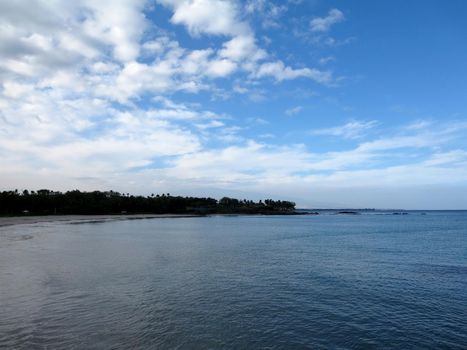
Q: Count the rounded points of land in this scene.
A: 1